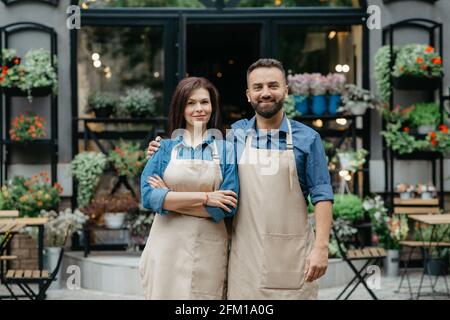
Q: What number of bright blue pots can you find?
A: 3